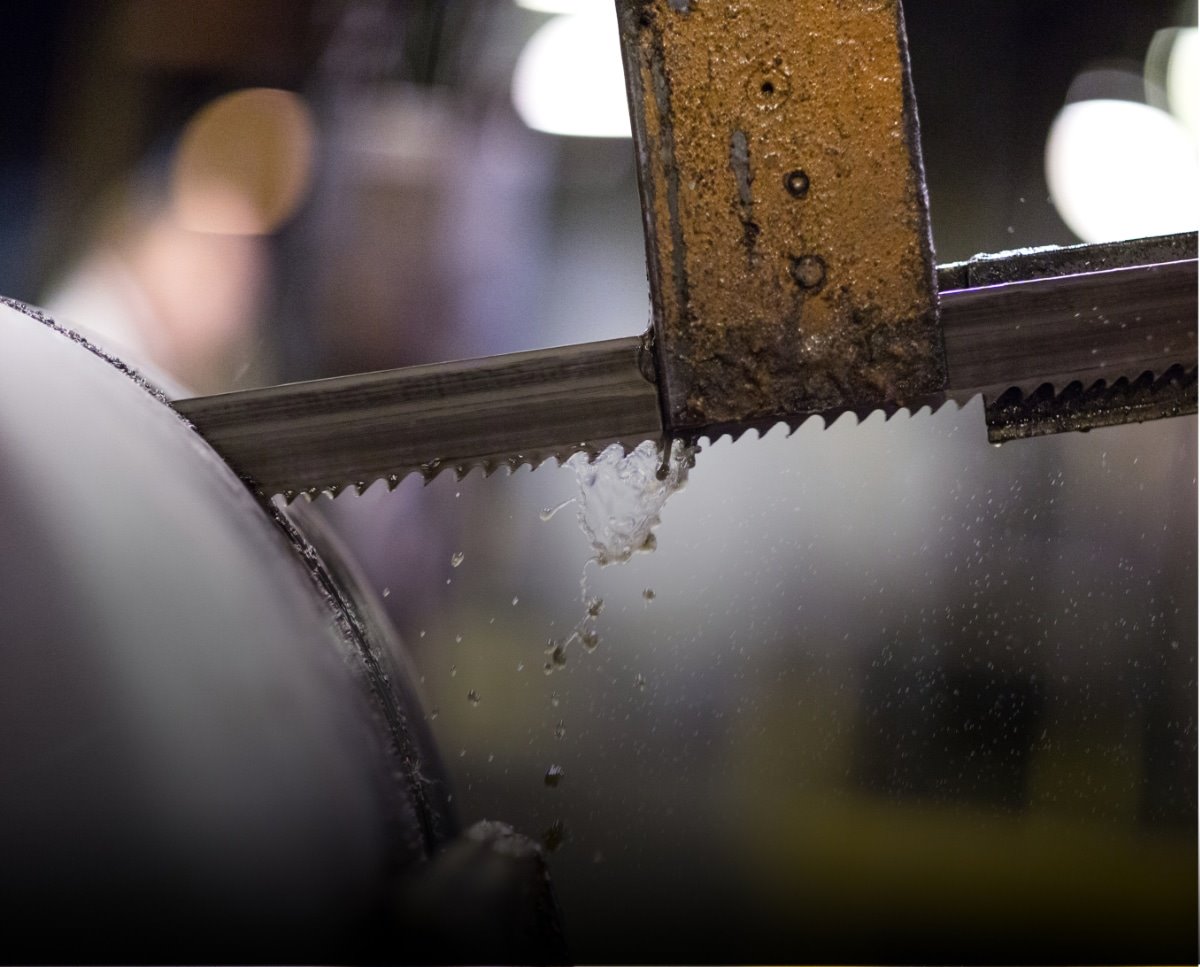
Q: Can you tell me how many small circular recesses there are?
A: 3